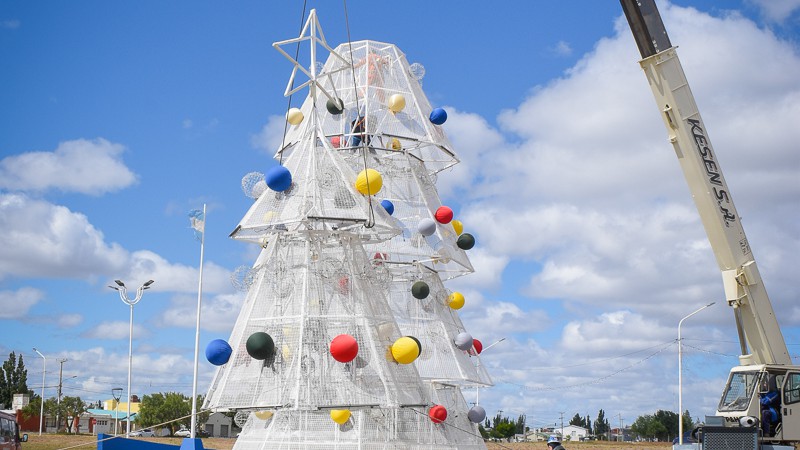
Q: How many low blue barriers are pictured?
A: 1